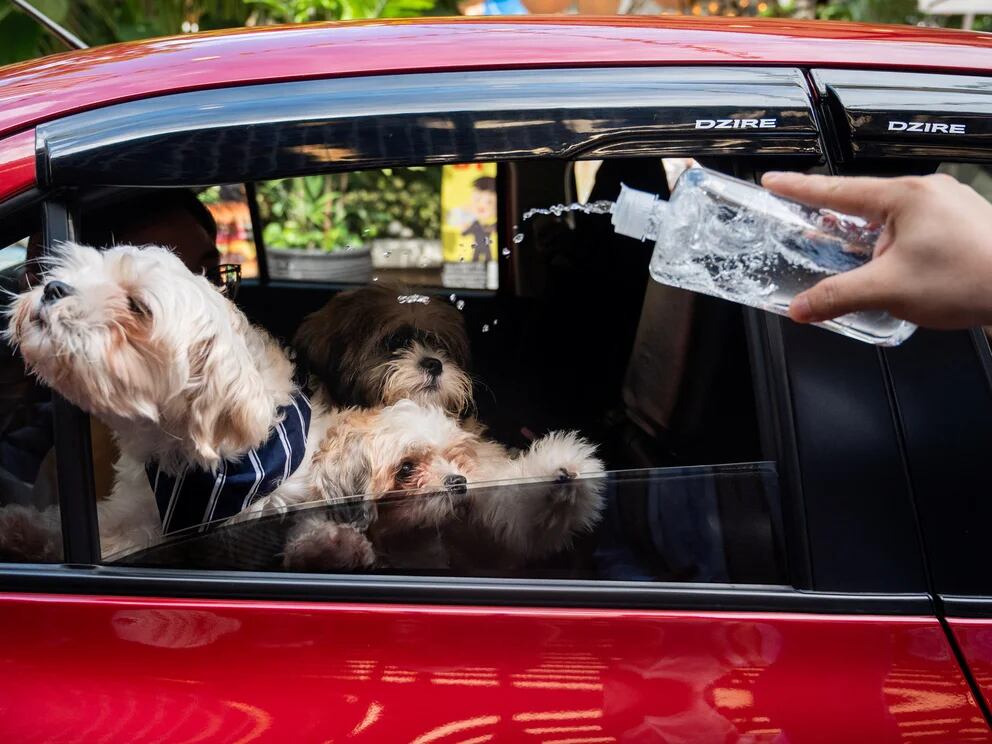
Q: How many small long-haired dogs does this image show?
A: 3